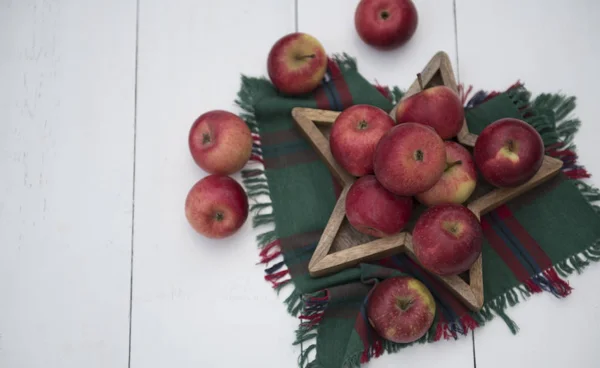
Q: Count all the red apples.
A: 12